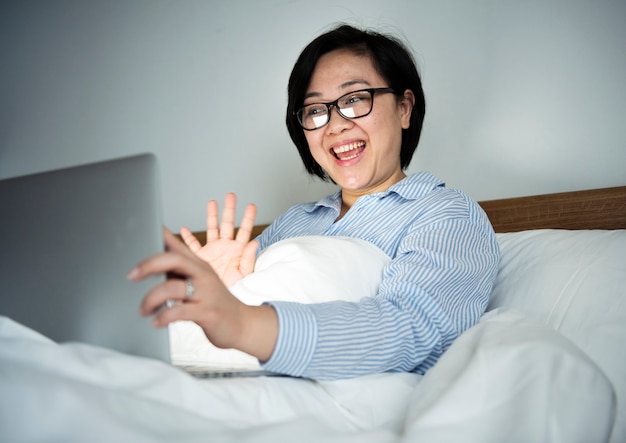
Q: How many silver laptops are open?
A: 1